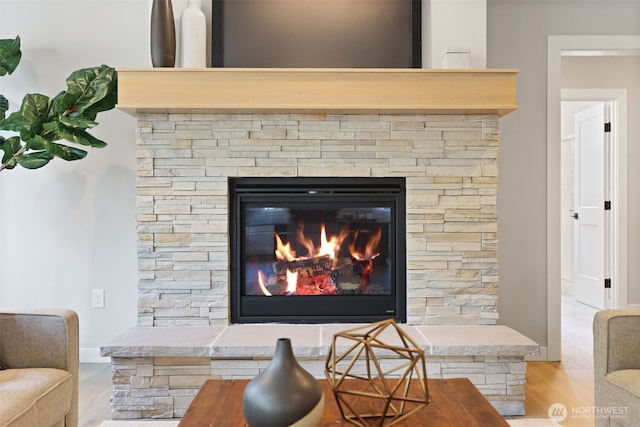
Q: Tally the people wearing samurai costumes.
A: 0